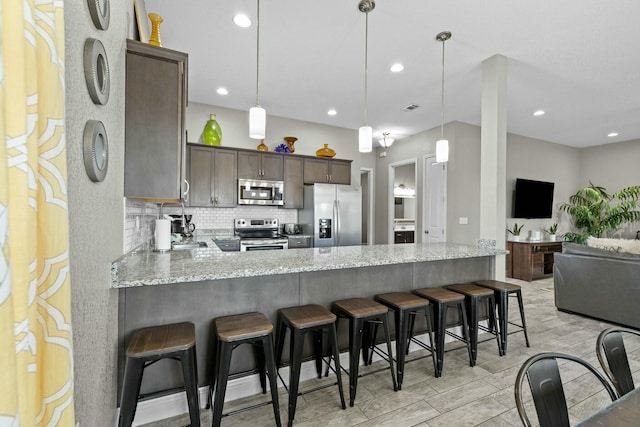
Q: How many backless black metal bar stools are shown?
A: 8